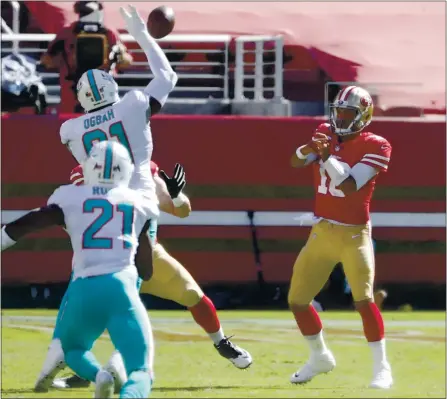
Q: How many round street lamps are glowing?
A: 0